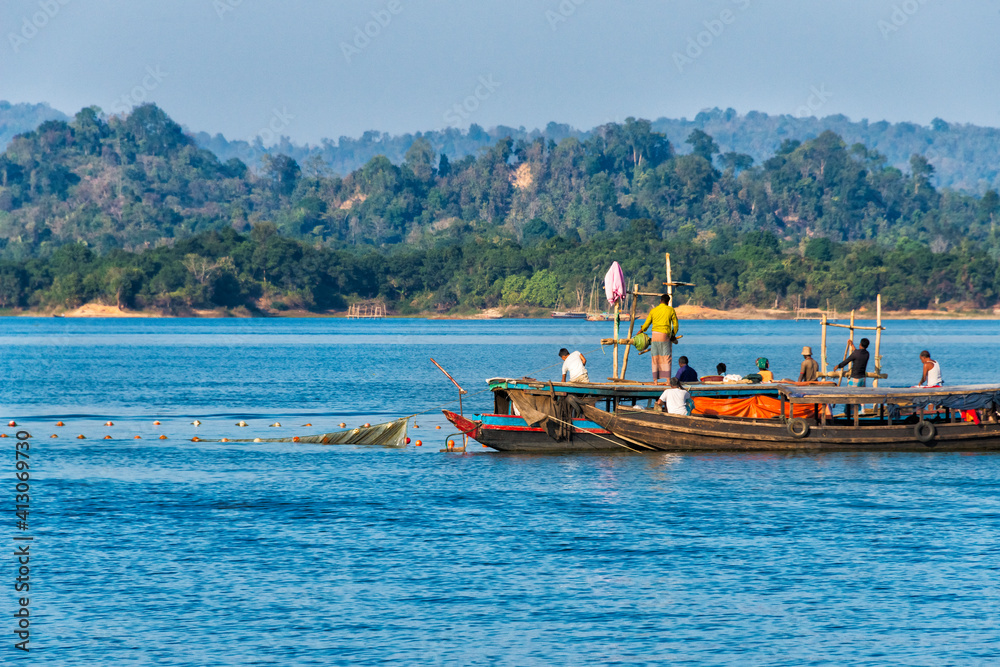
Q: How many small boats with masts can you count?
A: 2